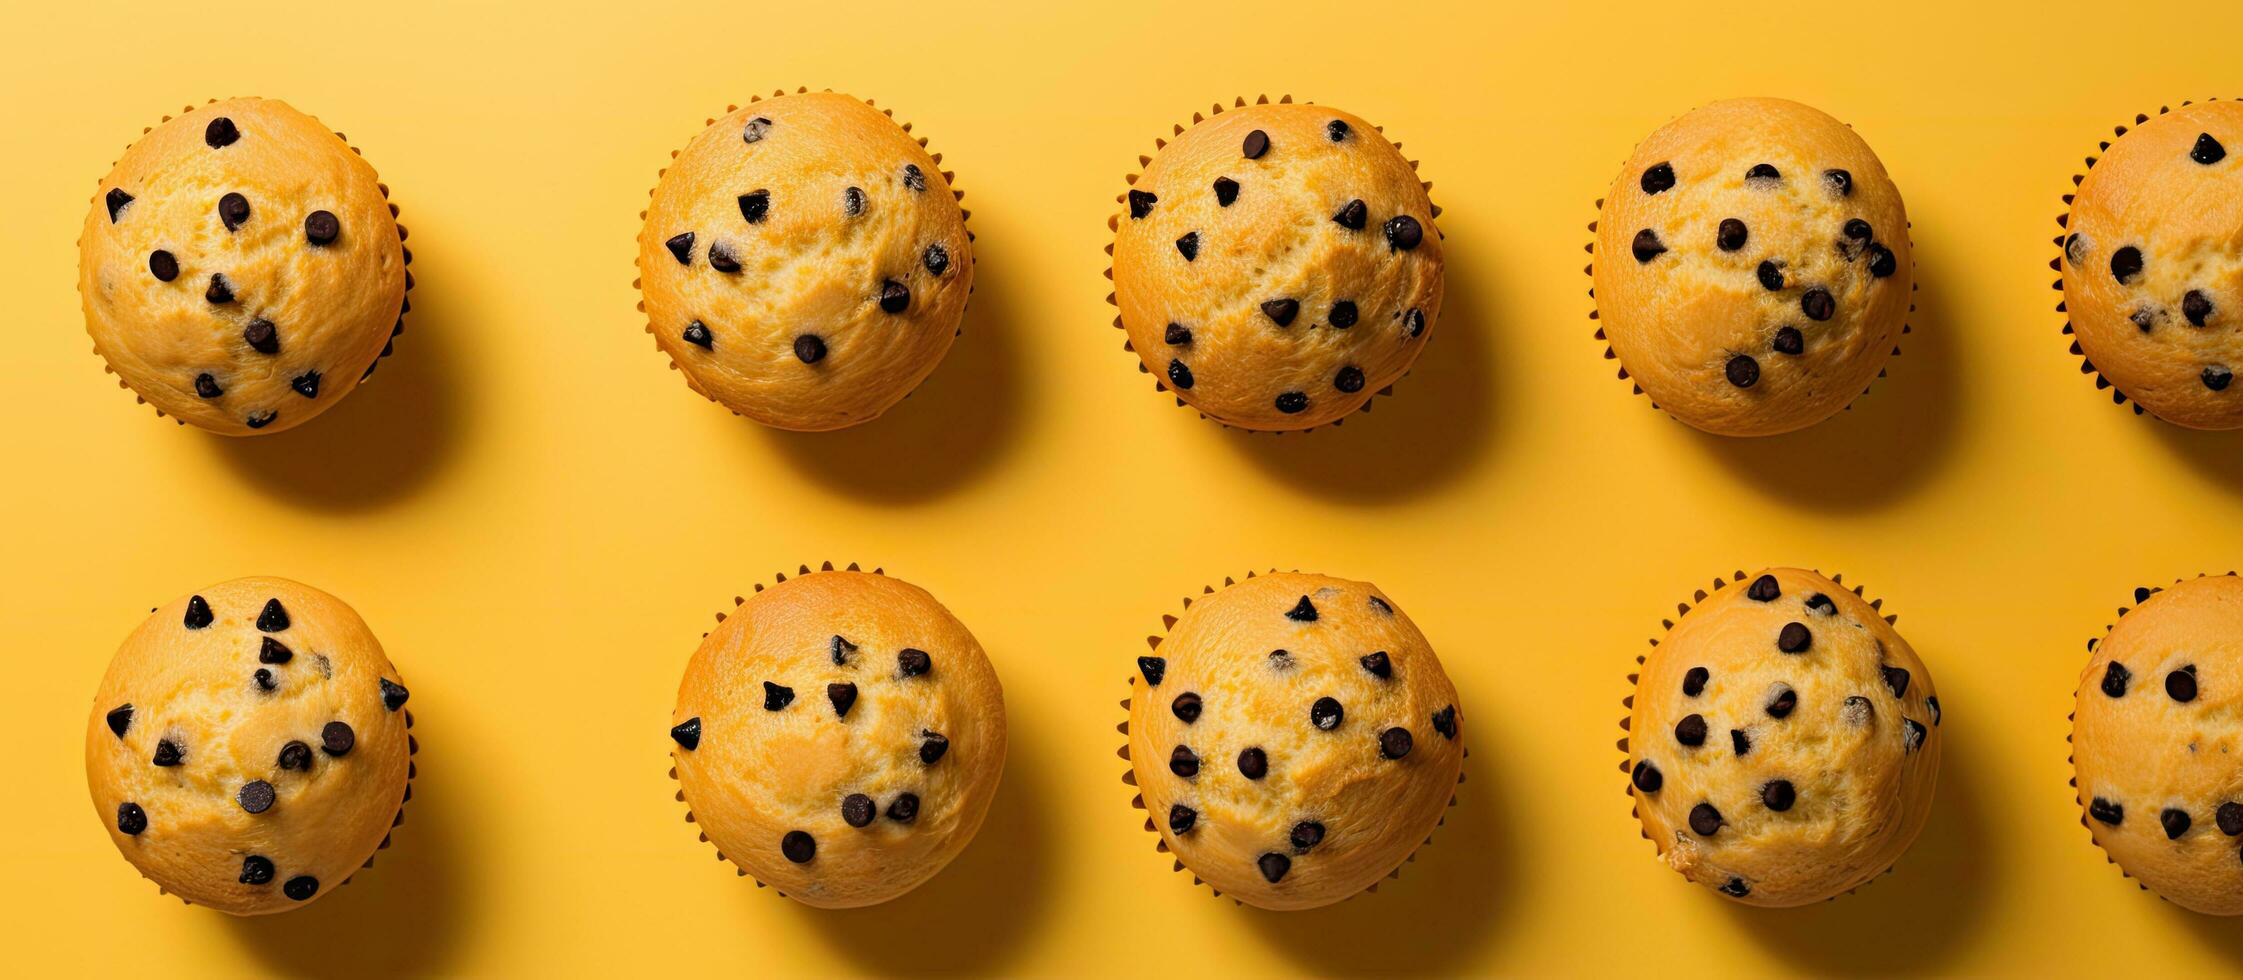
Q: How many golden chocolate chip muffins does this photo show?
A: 10